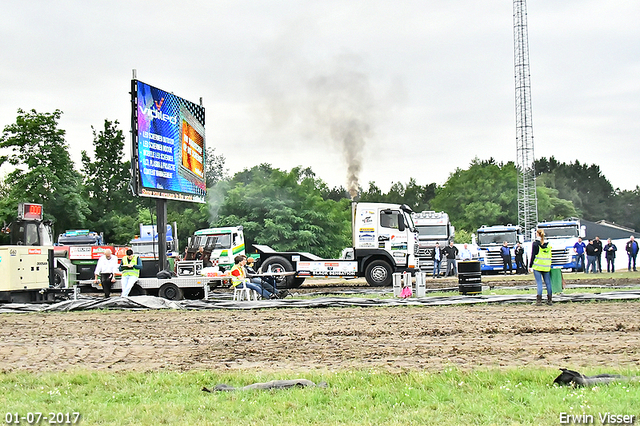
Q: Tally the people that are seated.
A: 2